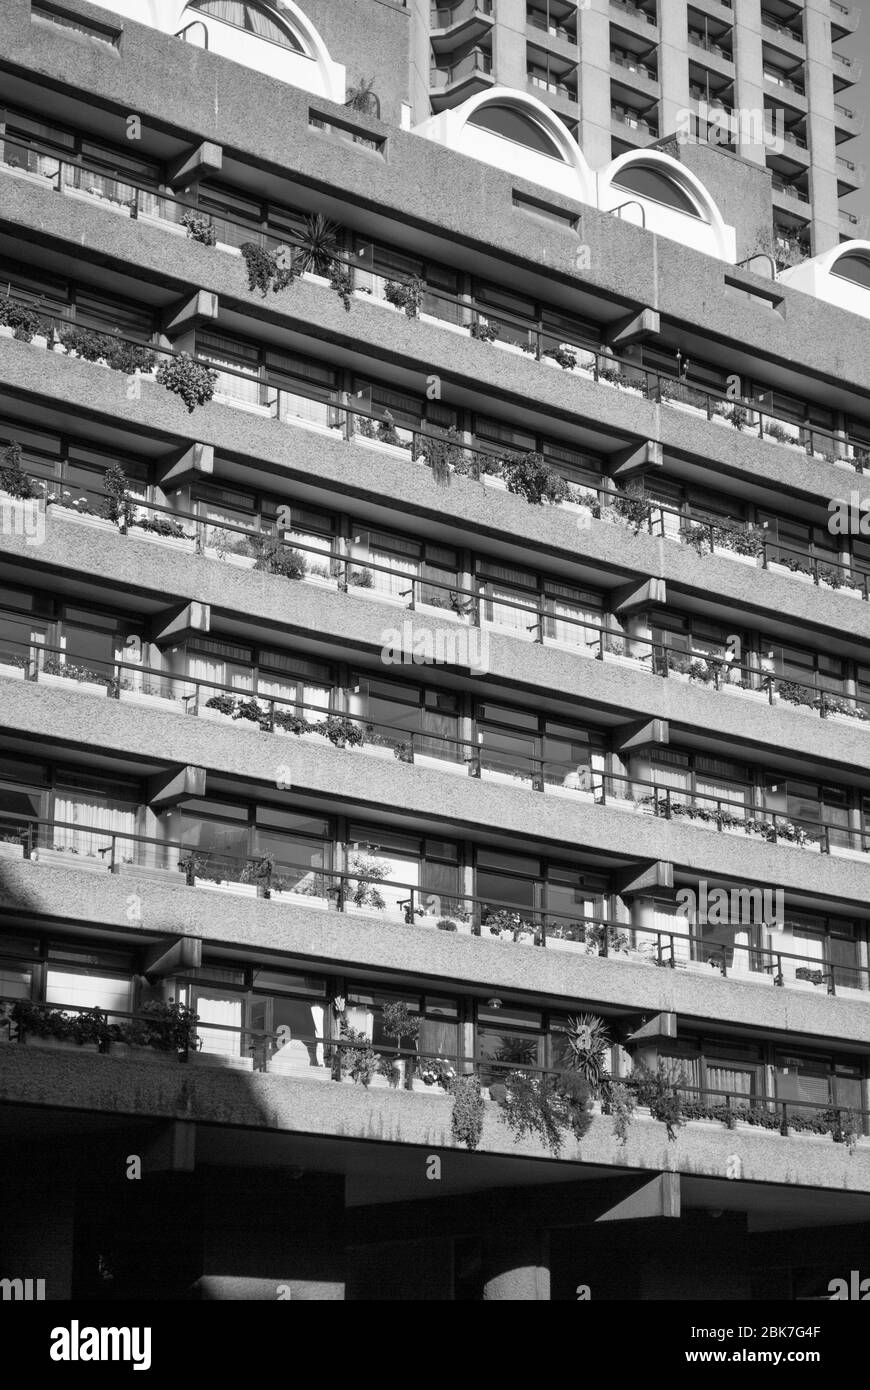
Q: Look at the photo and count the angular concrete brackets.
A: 14